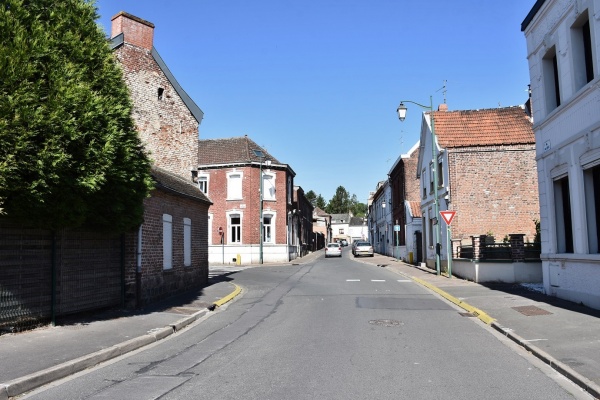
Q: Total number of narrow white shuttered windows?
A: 2